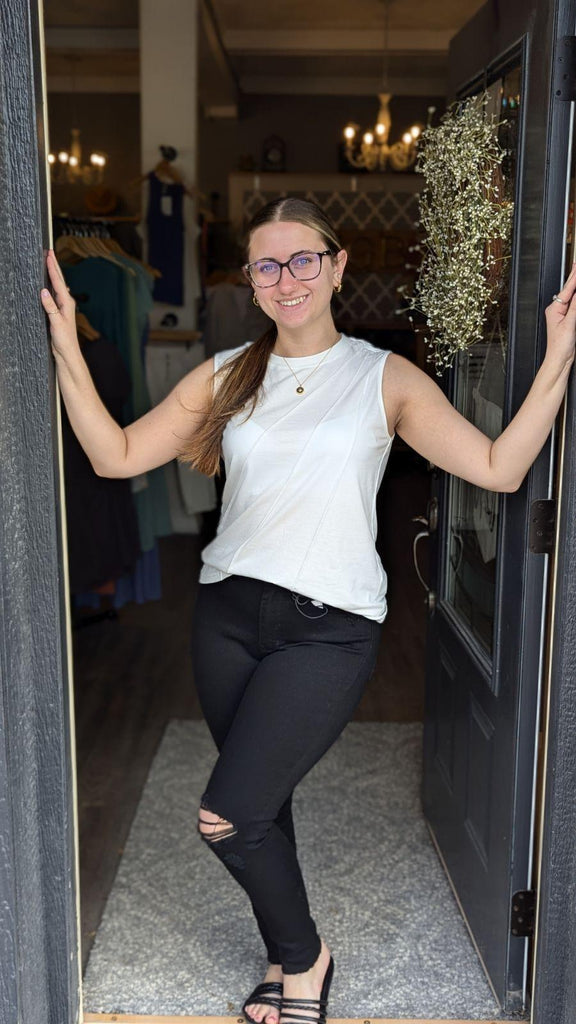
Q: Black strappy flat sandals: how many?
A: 2